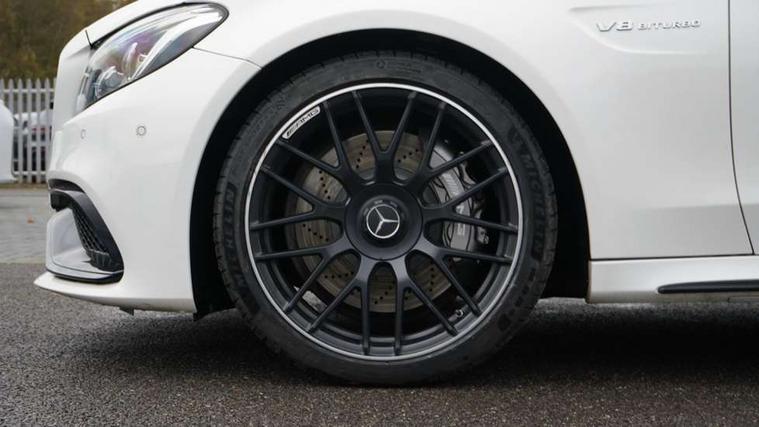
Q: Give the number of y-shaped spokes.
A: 9